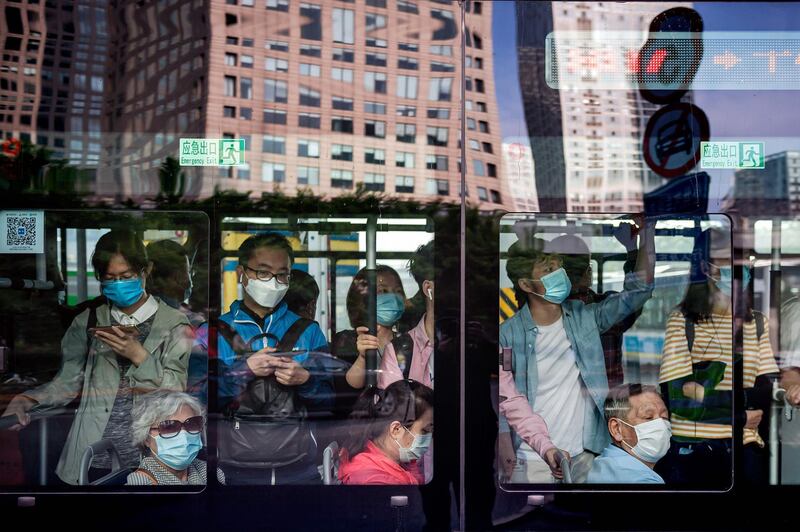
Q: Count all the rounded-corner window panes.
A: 3